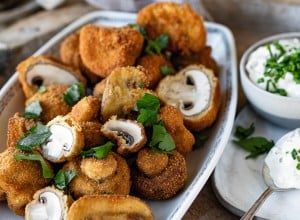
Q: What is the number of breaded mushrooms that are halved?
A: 5